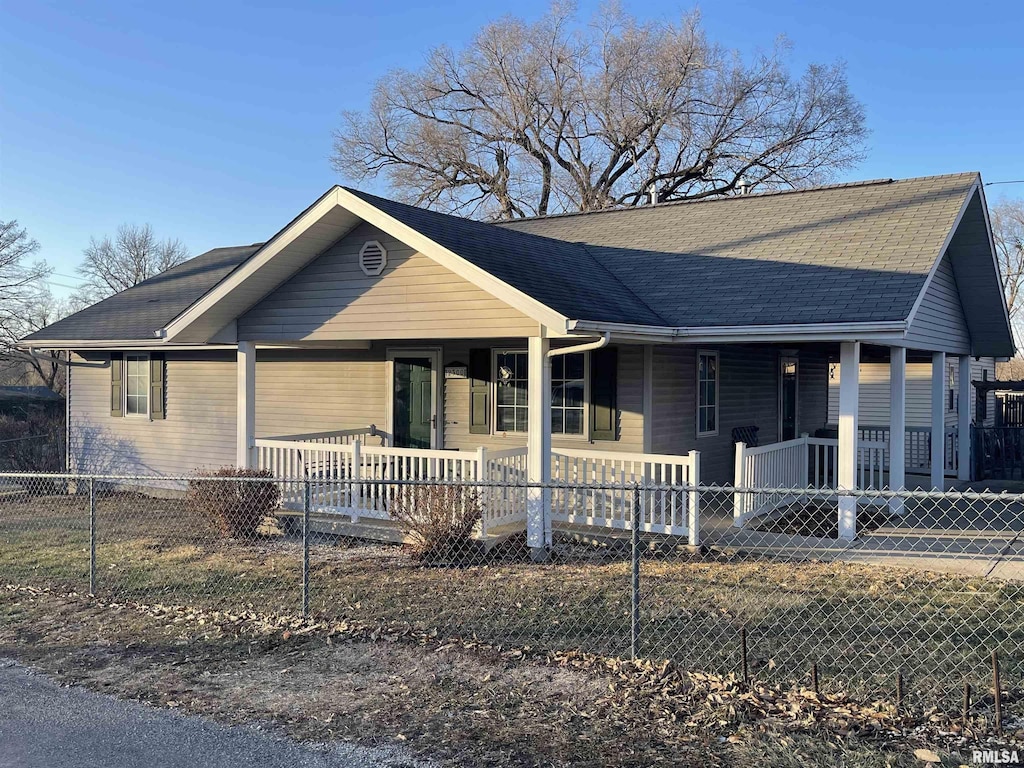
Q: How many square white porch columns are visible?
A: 6